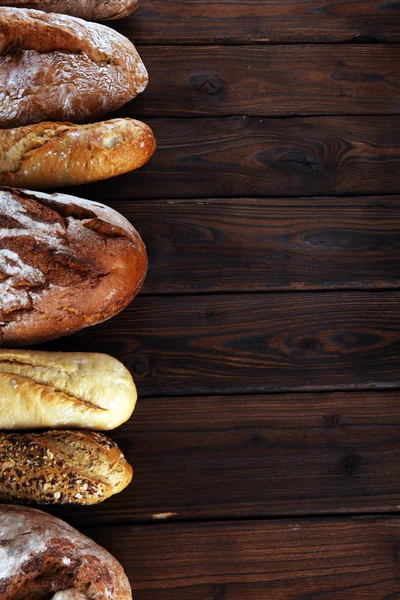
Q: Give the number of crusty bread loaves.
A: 7